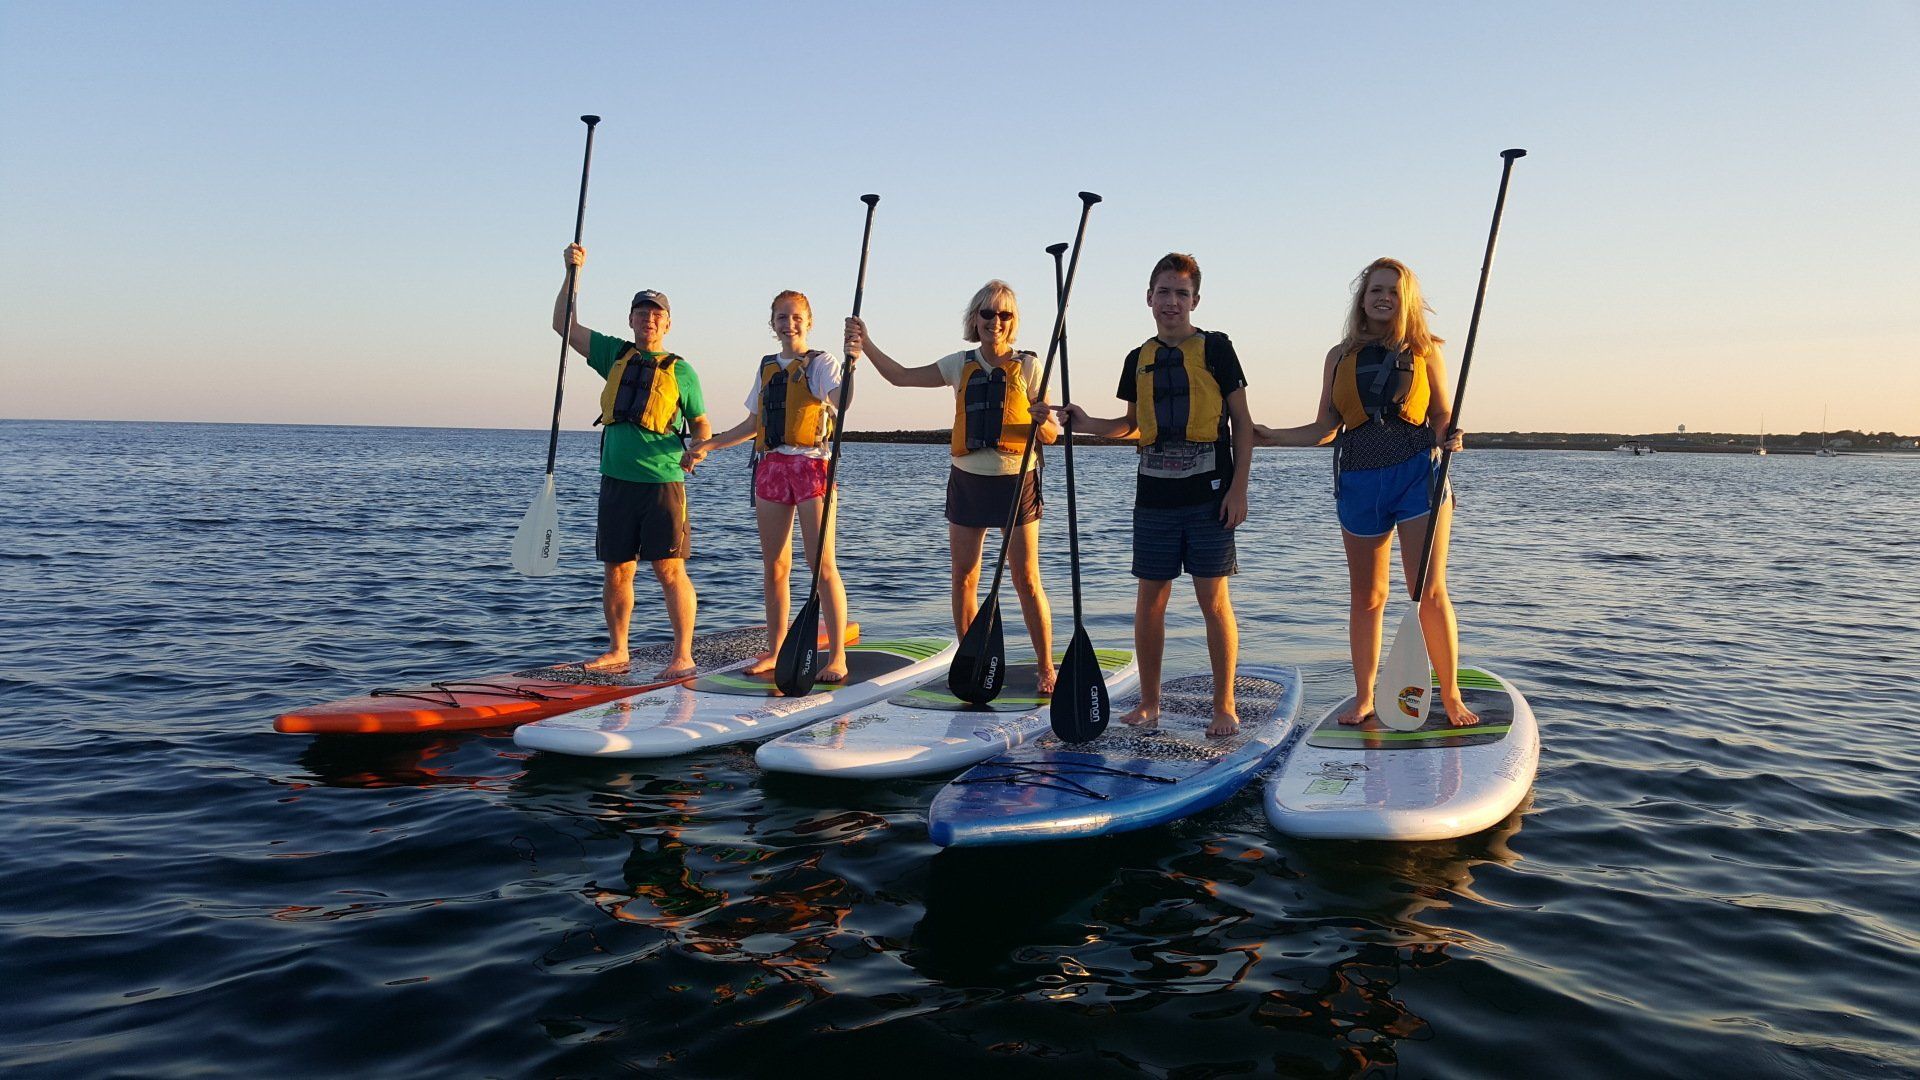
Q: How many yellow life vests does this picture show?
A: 5